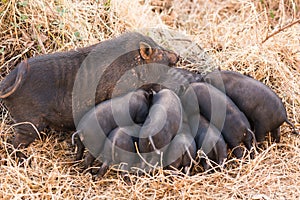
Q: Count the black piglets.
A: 7